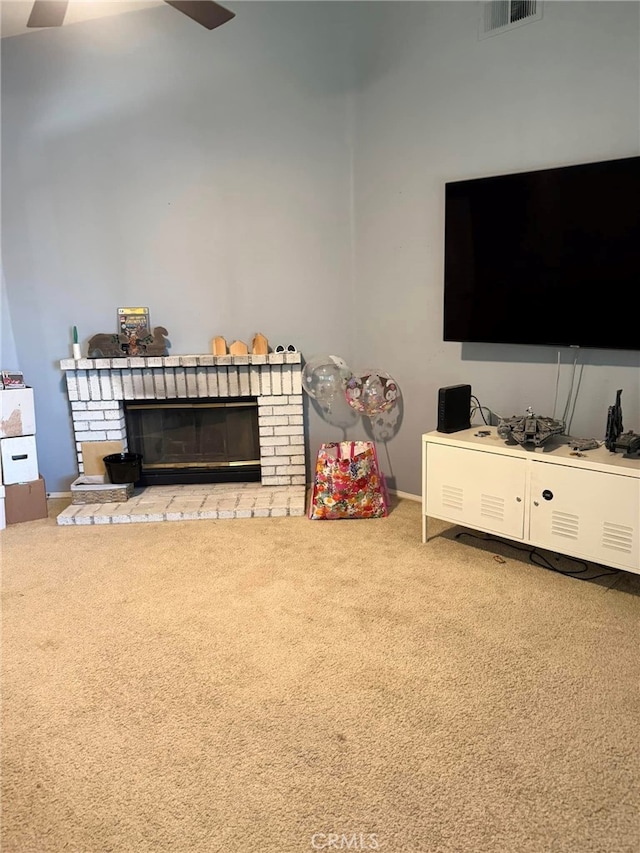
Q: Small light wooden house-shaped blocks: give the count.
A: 3